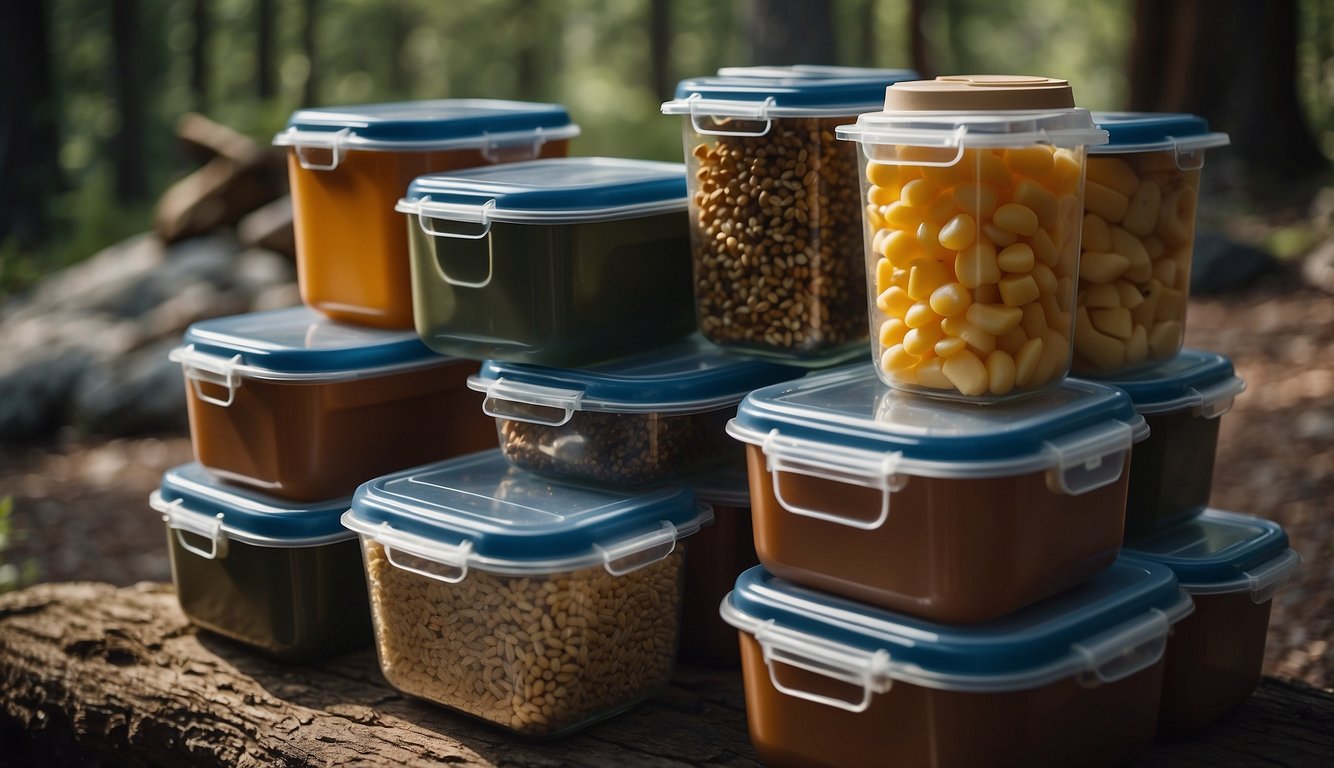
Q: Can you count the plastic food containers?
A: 14